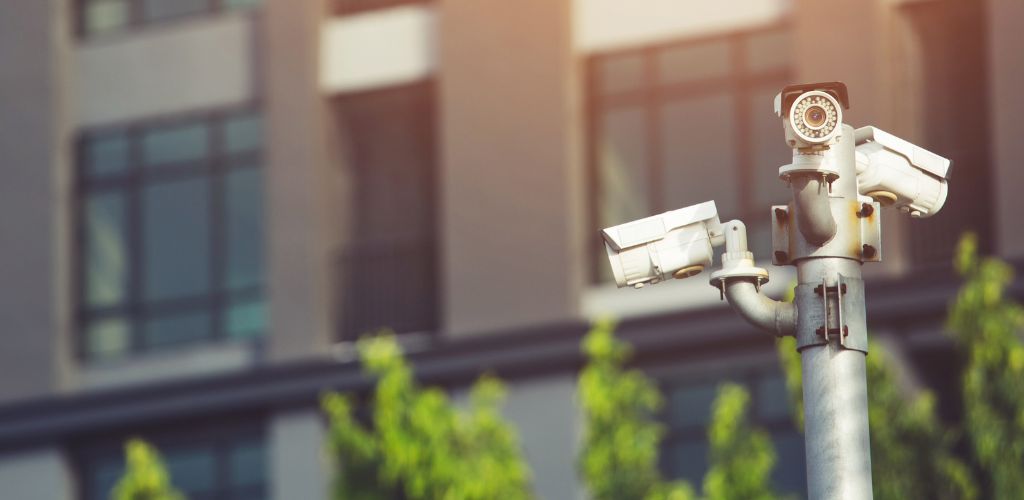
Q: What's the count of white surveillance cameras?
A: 3